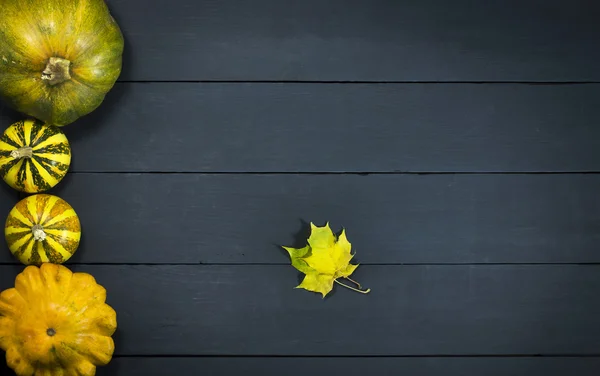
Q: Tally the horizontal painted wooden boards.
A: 5